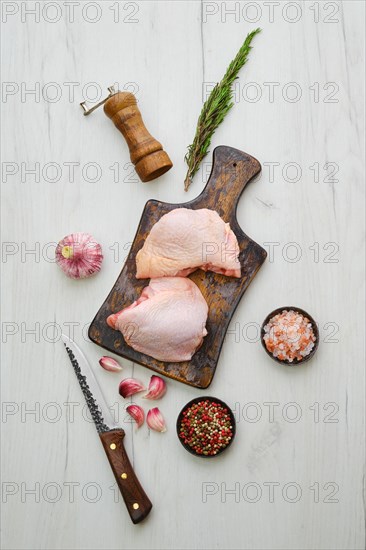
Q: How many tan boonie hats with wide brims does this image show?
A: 0